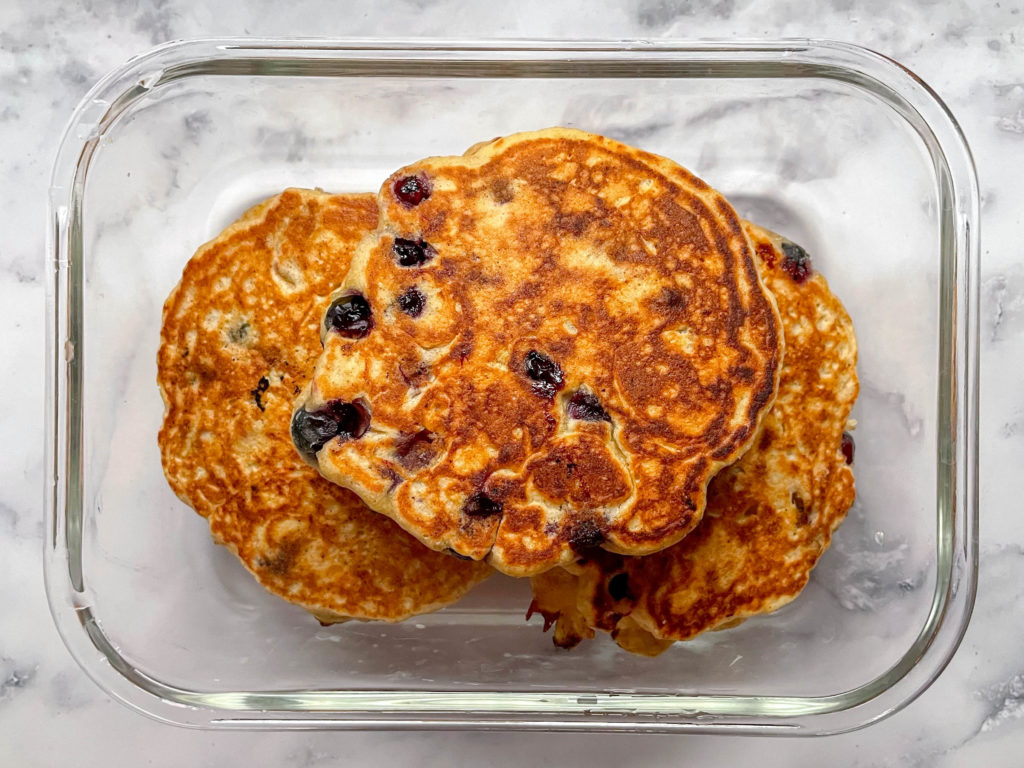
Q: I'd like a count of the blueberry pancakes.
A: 3